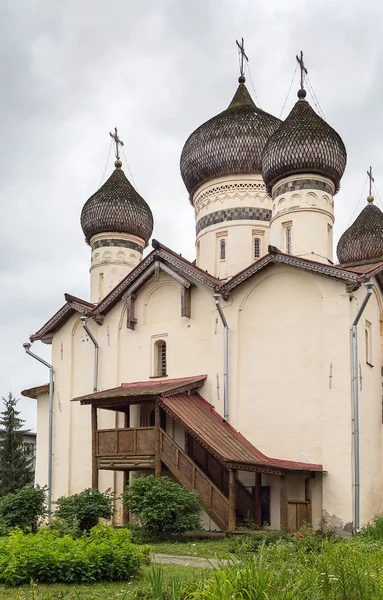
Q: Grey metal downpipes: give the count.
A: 4